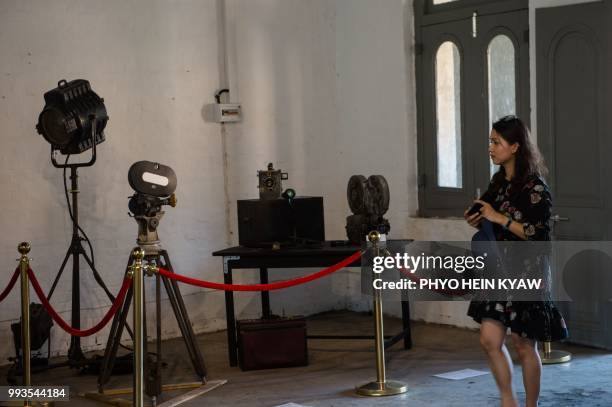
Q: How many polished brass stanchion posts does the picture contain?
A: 4